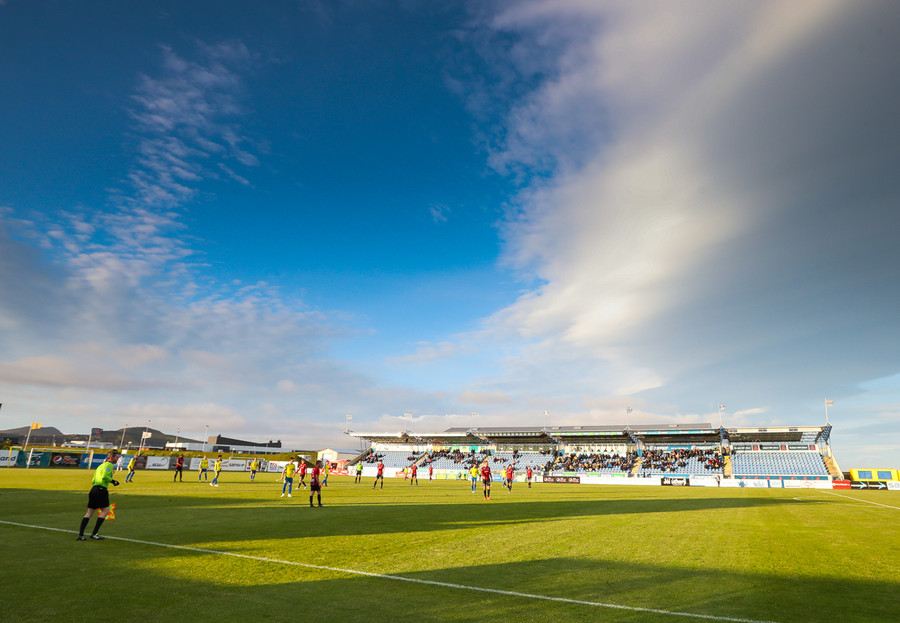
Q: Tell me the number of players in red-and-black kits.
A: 9